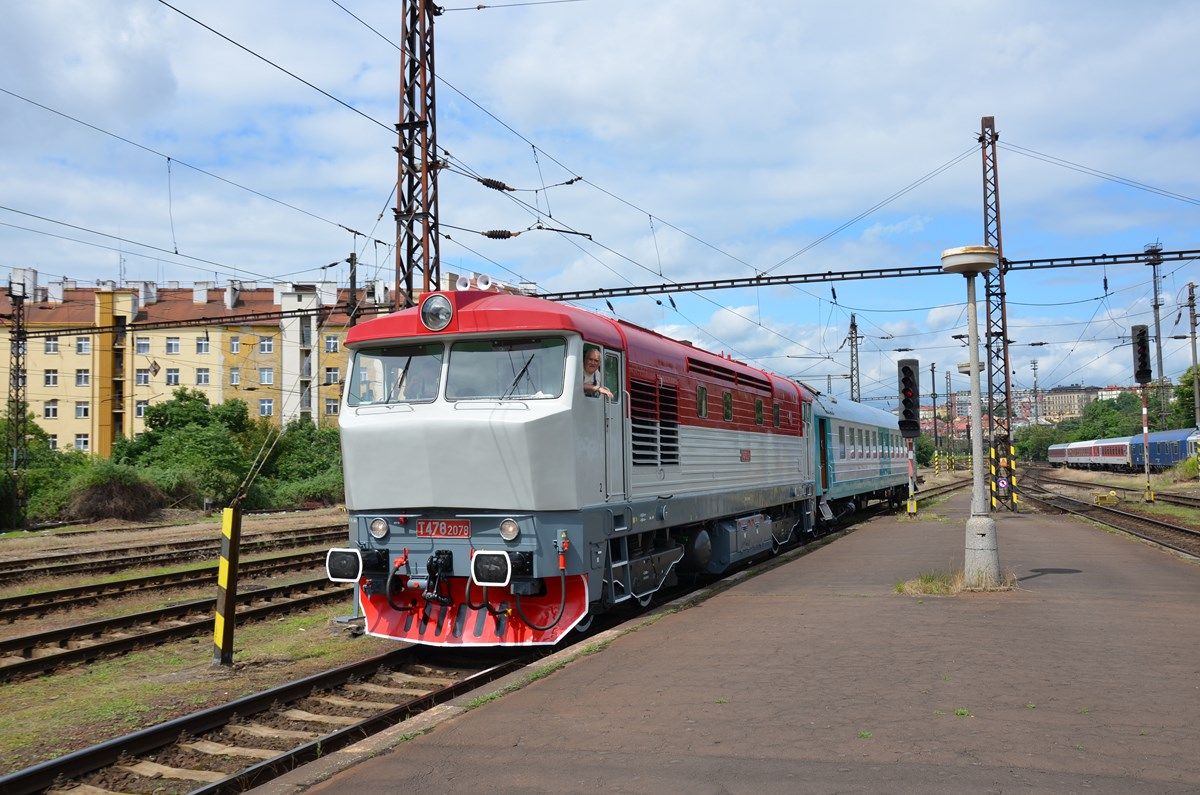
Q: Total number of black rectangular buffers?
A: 2